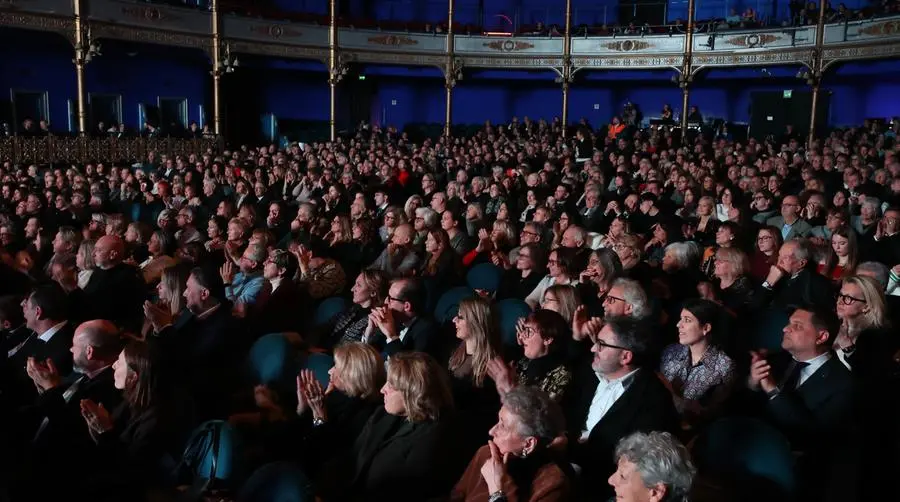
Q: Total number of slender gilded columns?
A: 7